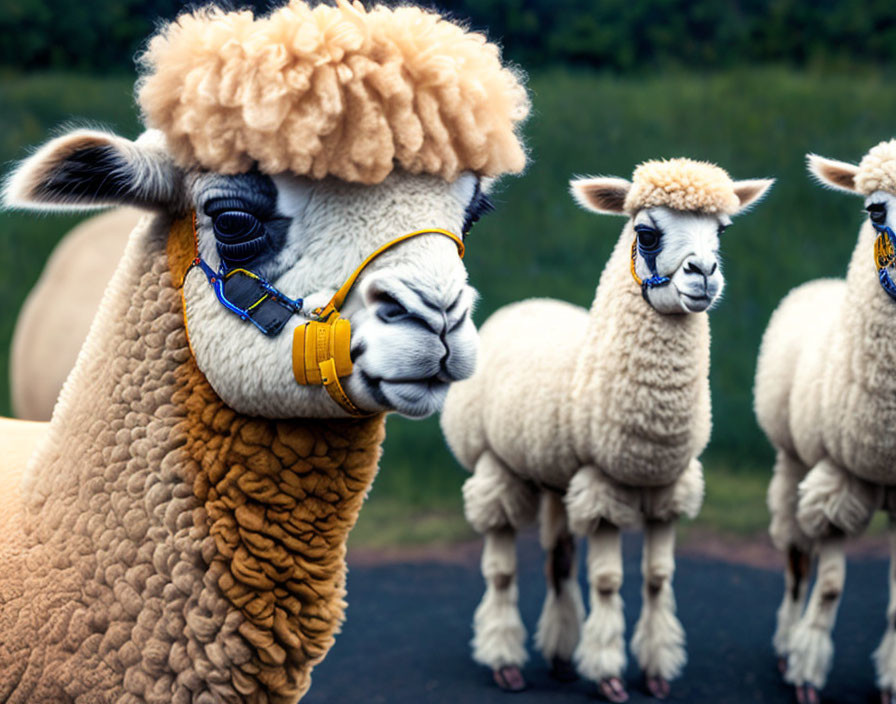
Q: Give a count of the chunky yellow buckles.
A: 1